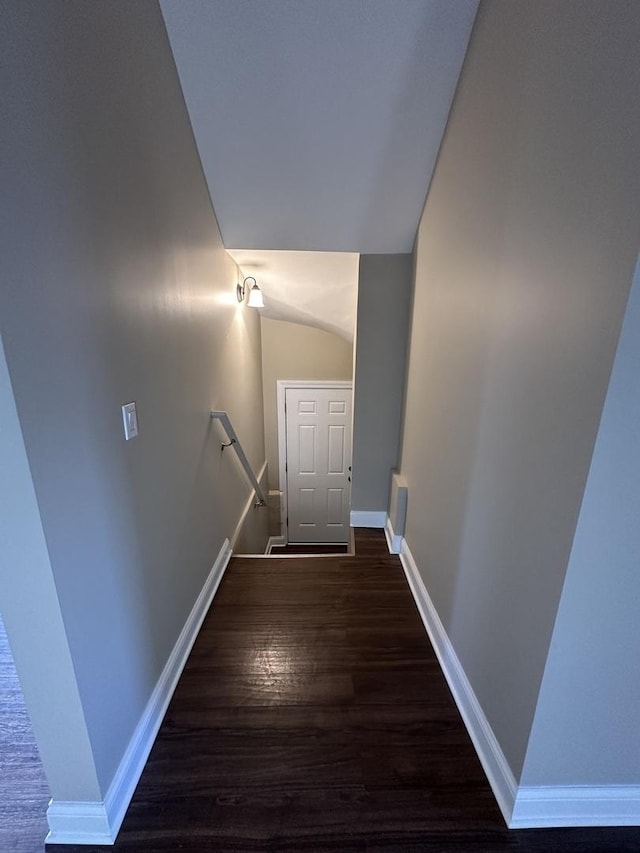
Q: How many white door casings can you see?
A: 1